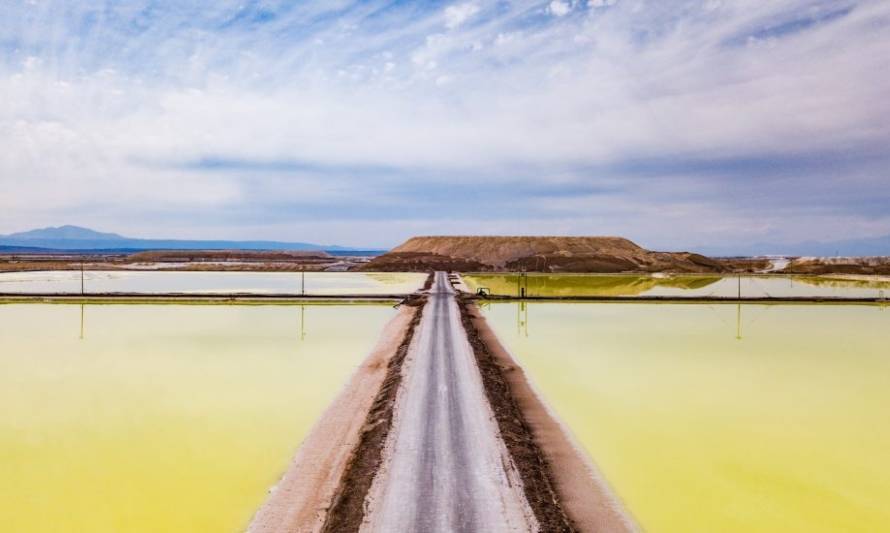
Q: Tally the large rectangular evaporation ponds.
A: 4